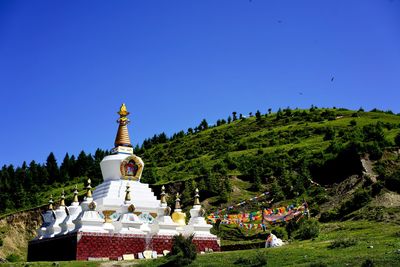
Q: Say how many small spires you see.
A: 8